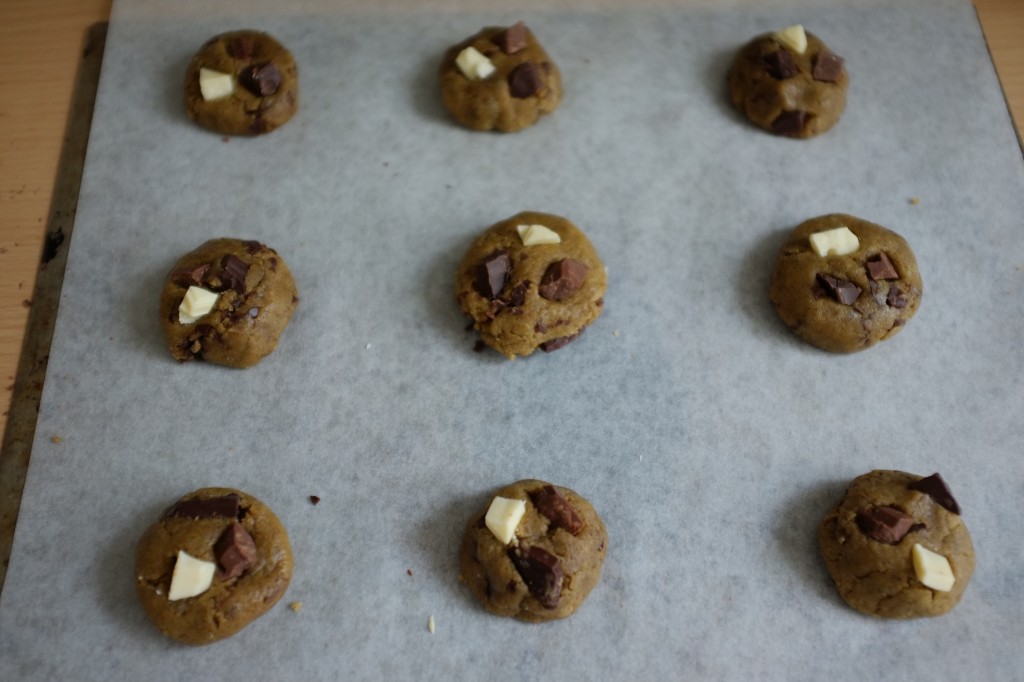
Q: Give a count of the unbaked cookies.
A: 9